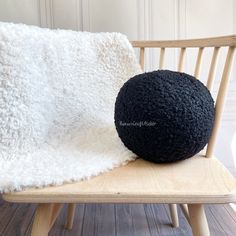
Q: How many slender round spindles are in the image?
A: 6